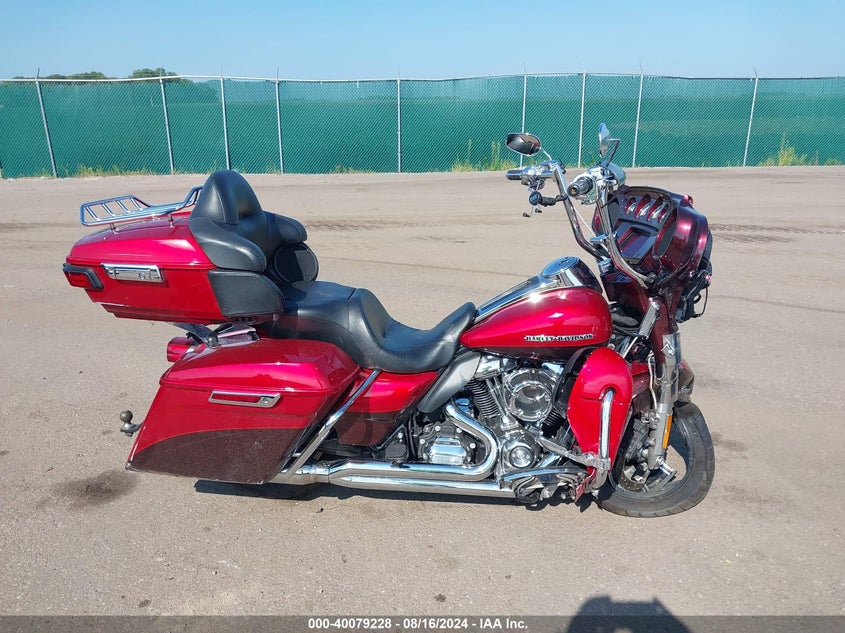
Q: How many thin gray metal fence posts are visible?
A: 9